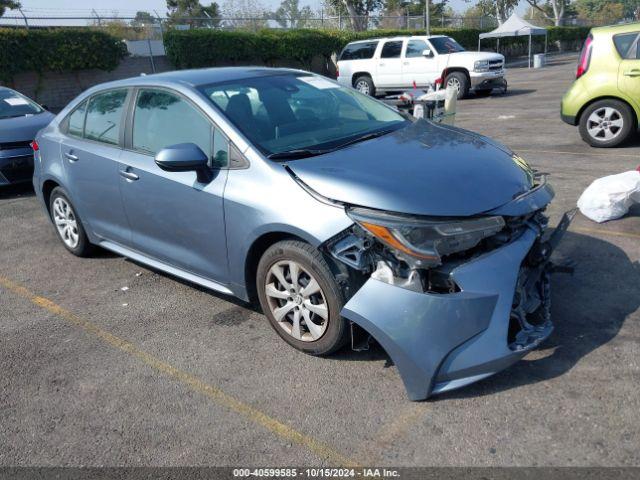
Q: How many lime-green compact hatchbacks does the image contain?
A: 1